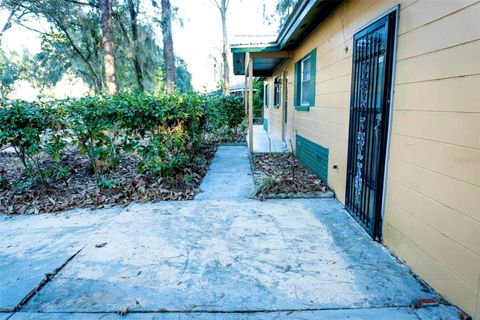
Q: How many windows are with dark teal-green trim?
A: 3